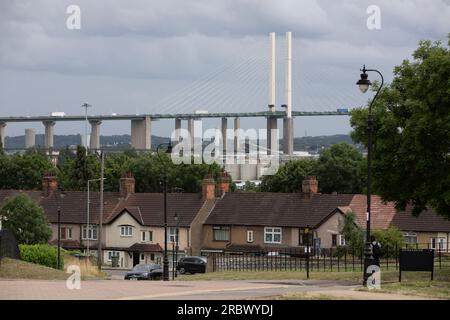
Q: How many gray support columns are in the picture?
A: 10